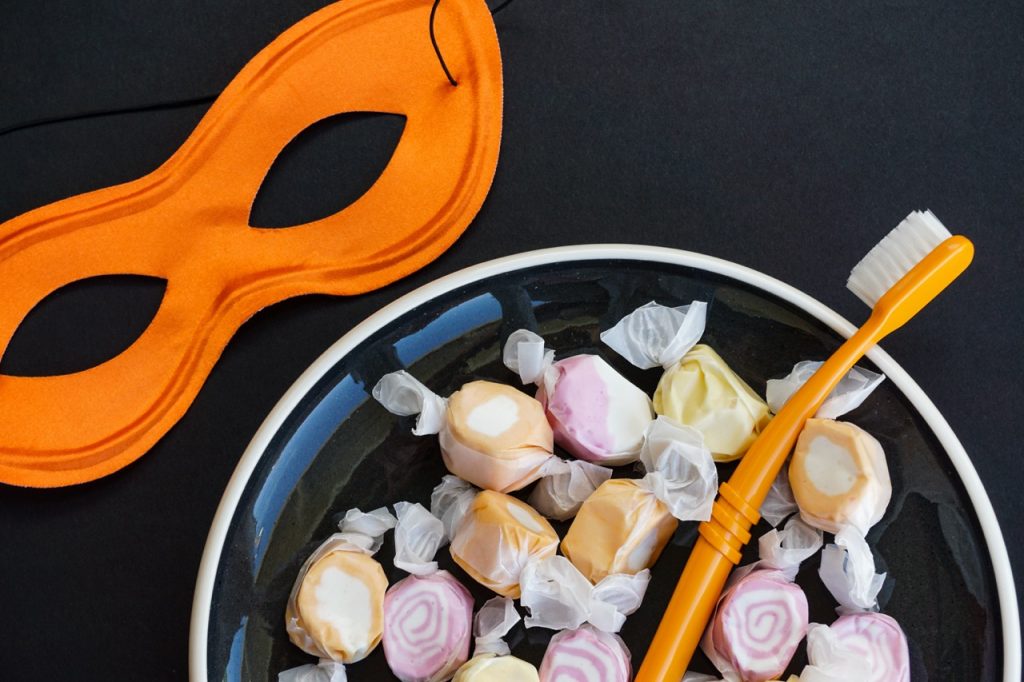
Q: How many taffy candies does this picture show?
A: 12